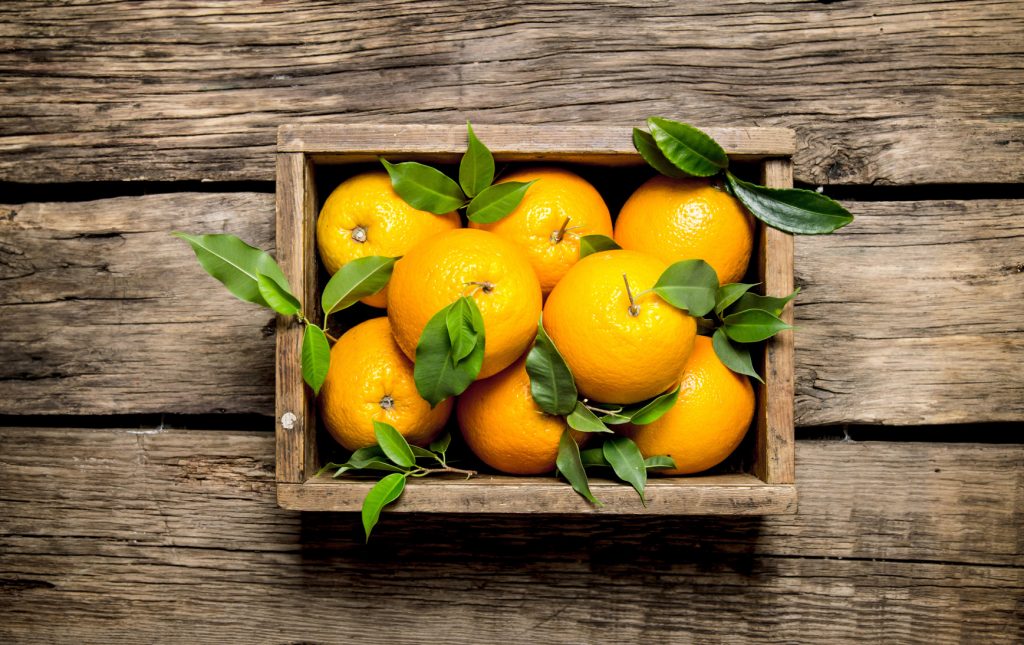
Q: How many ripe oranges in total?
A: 8